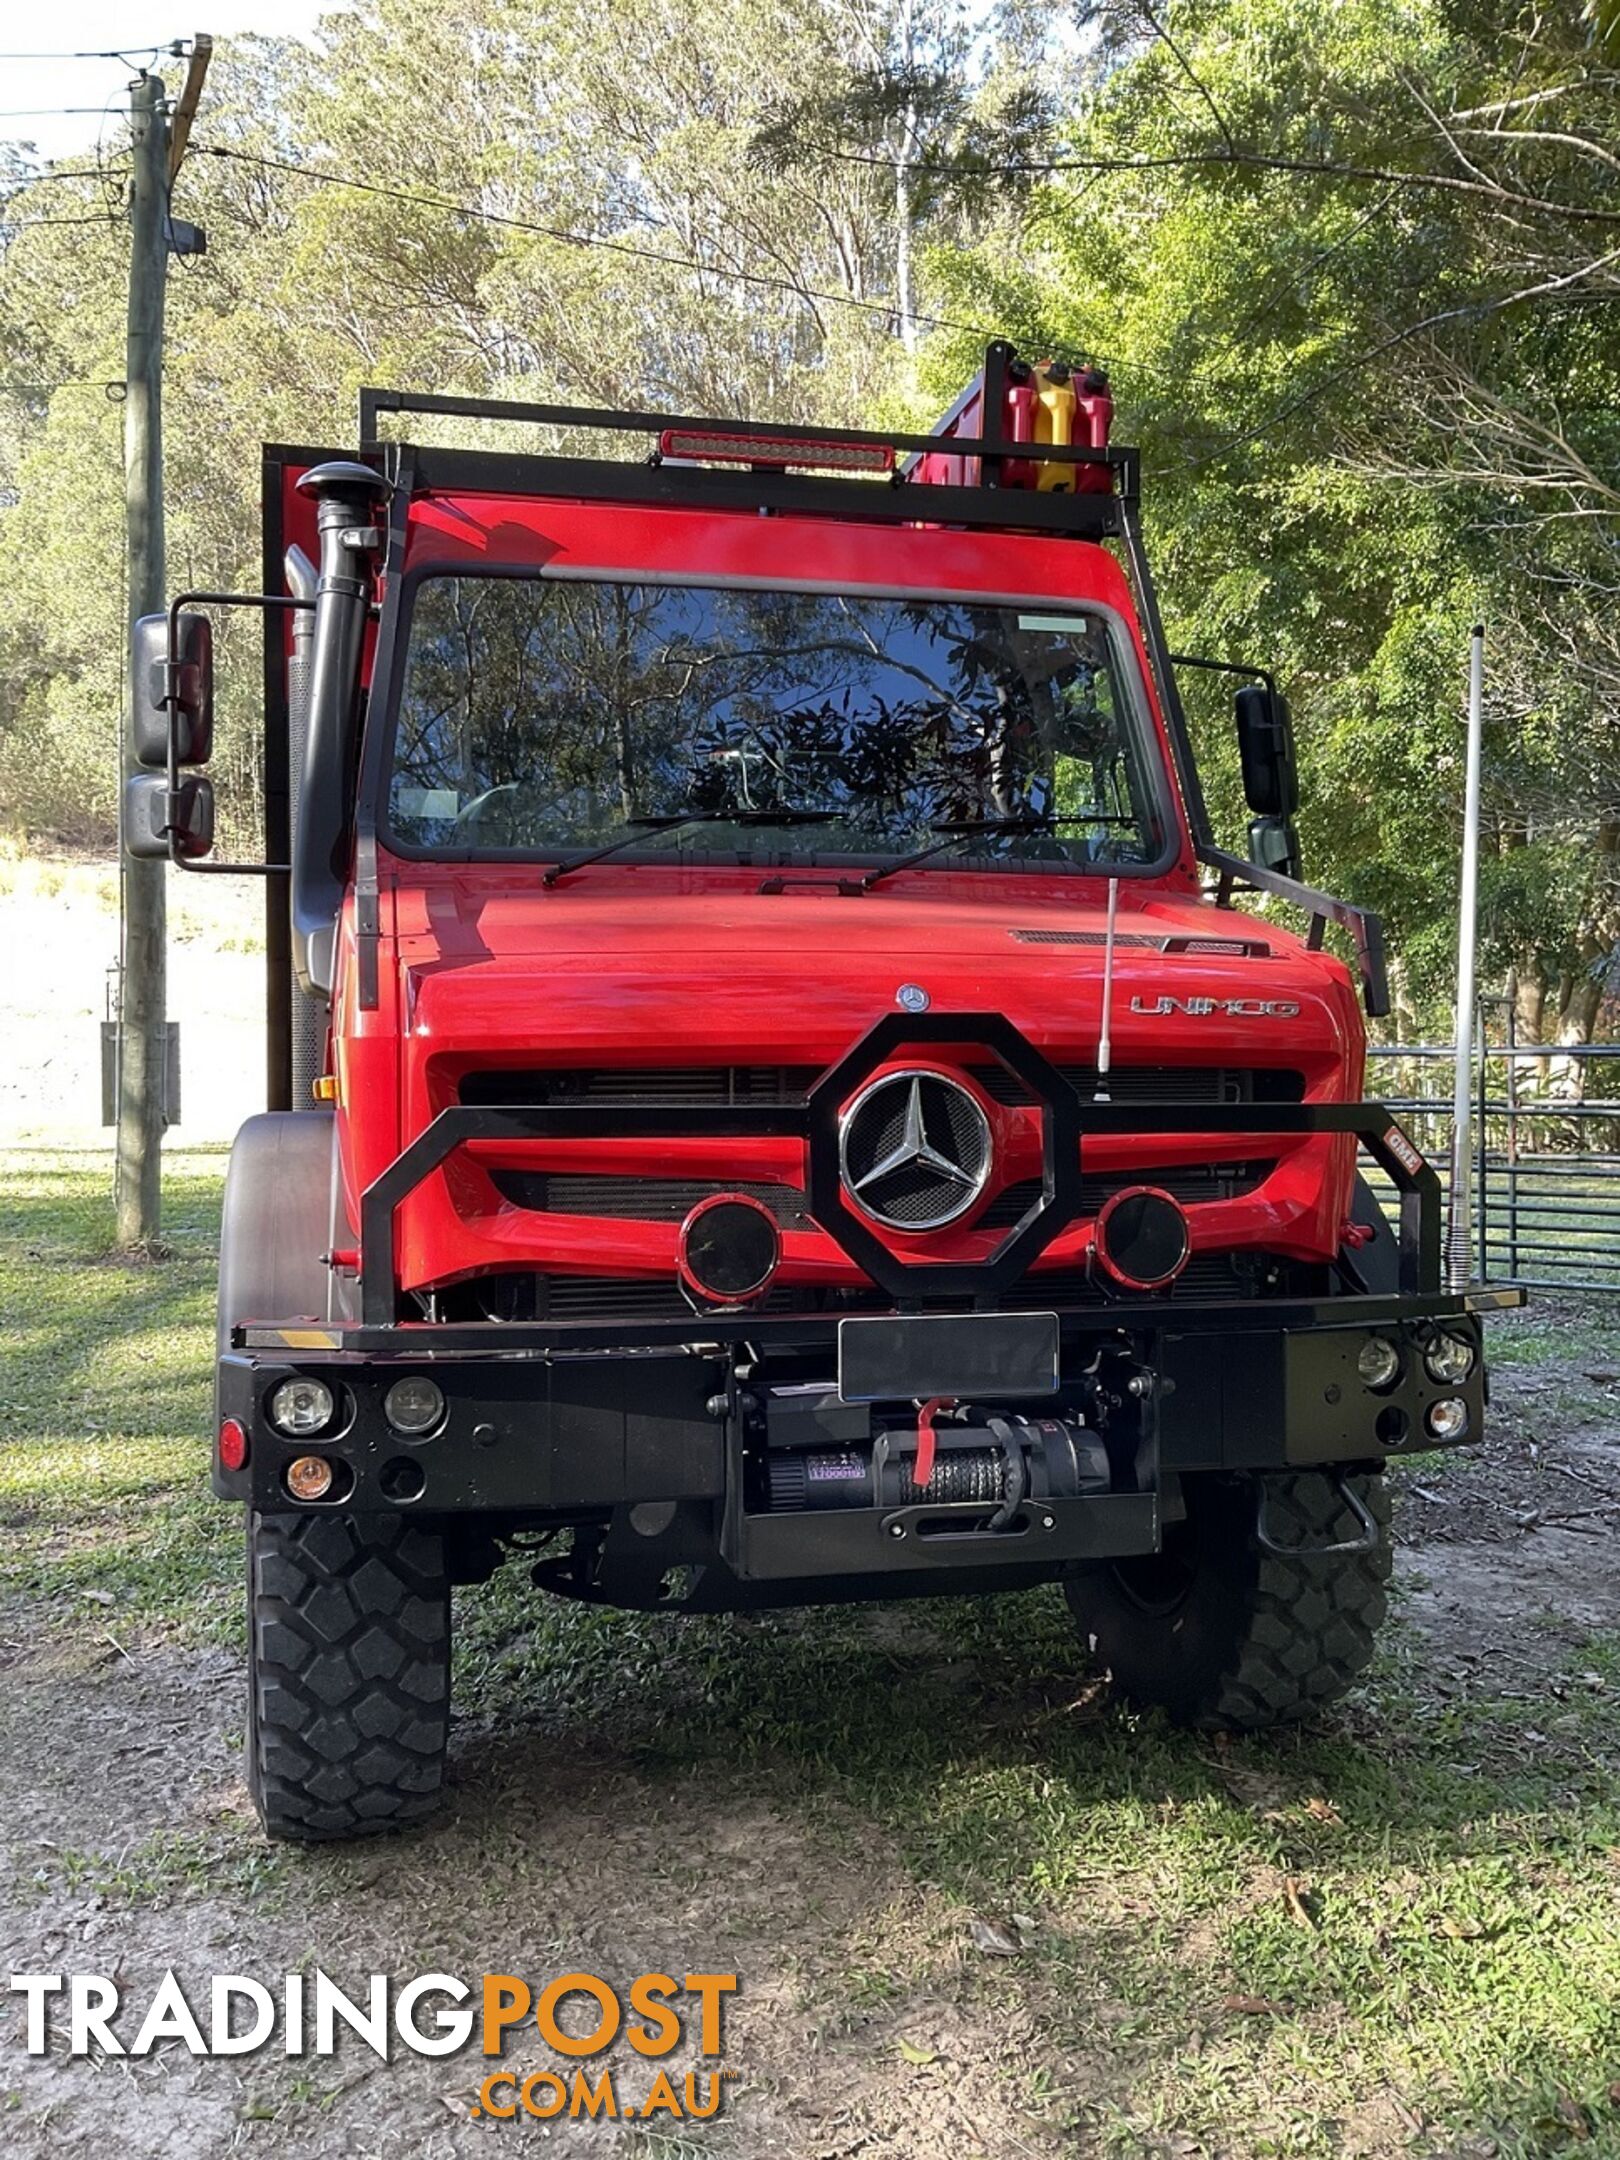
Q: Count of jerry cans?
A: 3